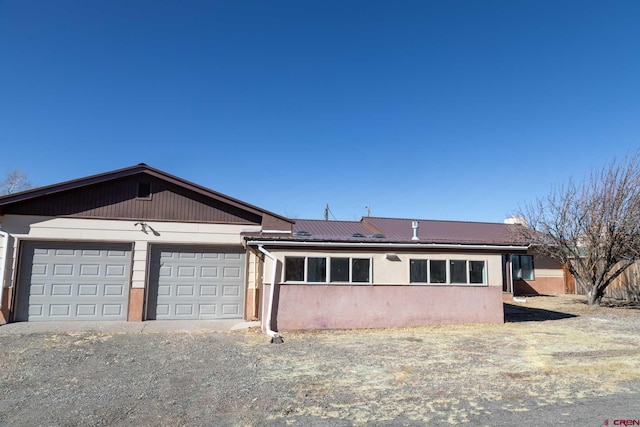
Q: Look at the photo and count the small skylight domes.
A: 3